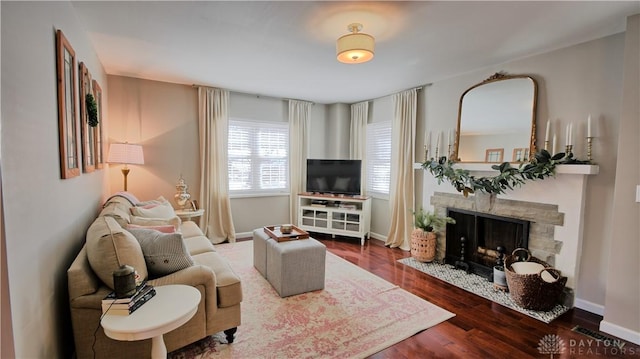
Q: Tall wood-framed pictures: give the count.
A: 3